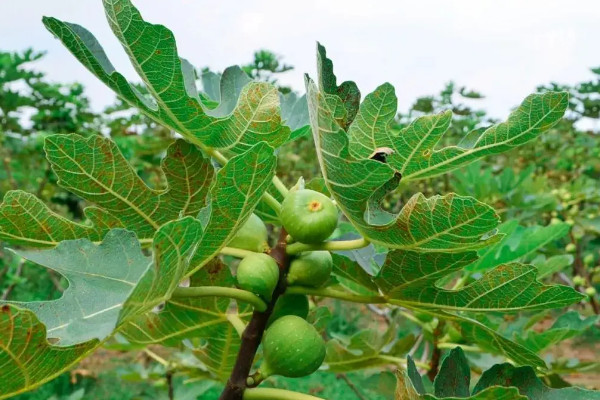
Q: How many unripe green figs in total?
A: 6